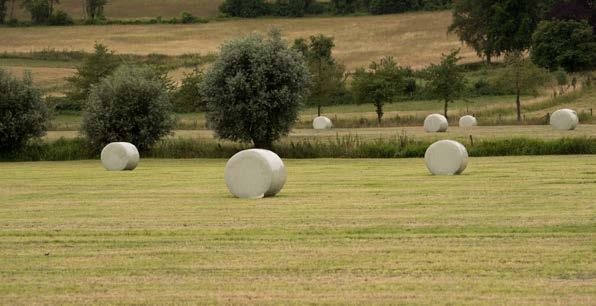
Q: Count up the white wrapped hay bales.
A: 7